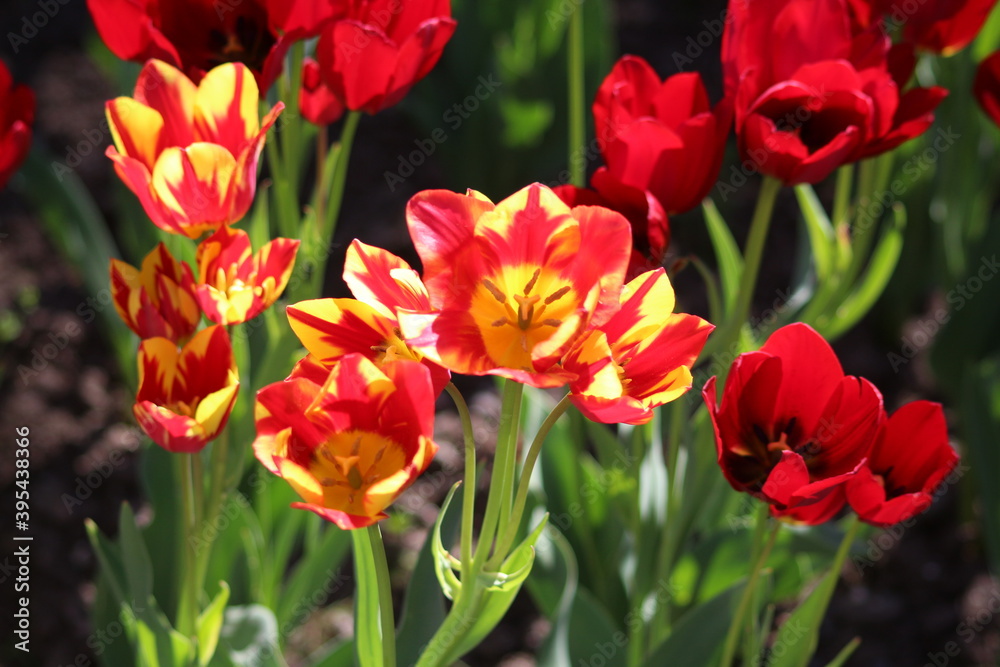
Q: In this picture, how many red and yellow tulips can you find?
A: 8